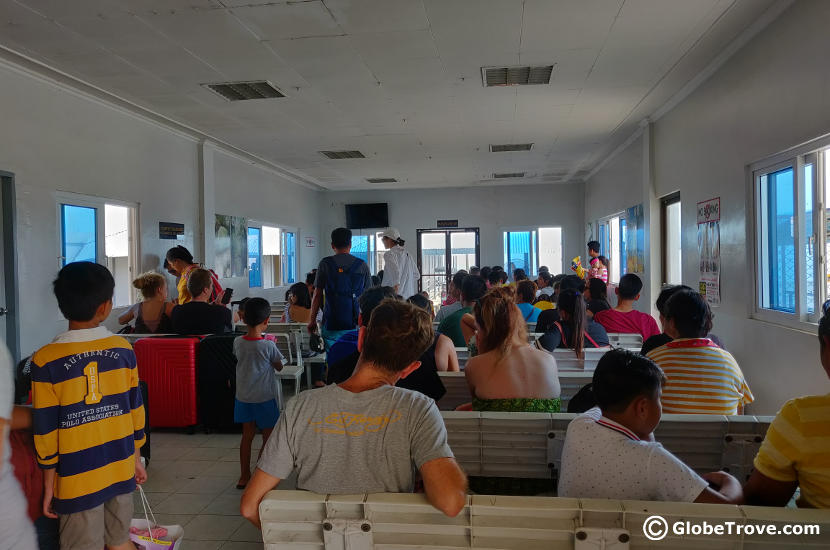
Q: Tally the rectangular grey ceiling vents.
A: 6